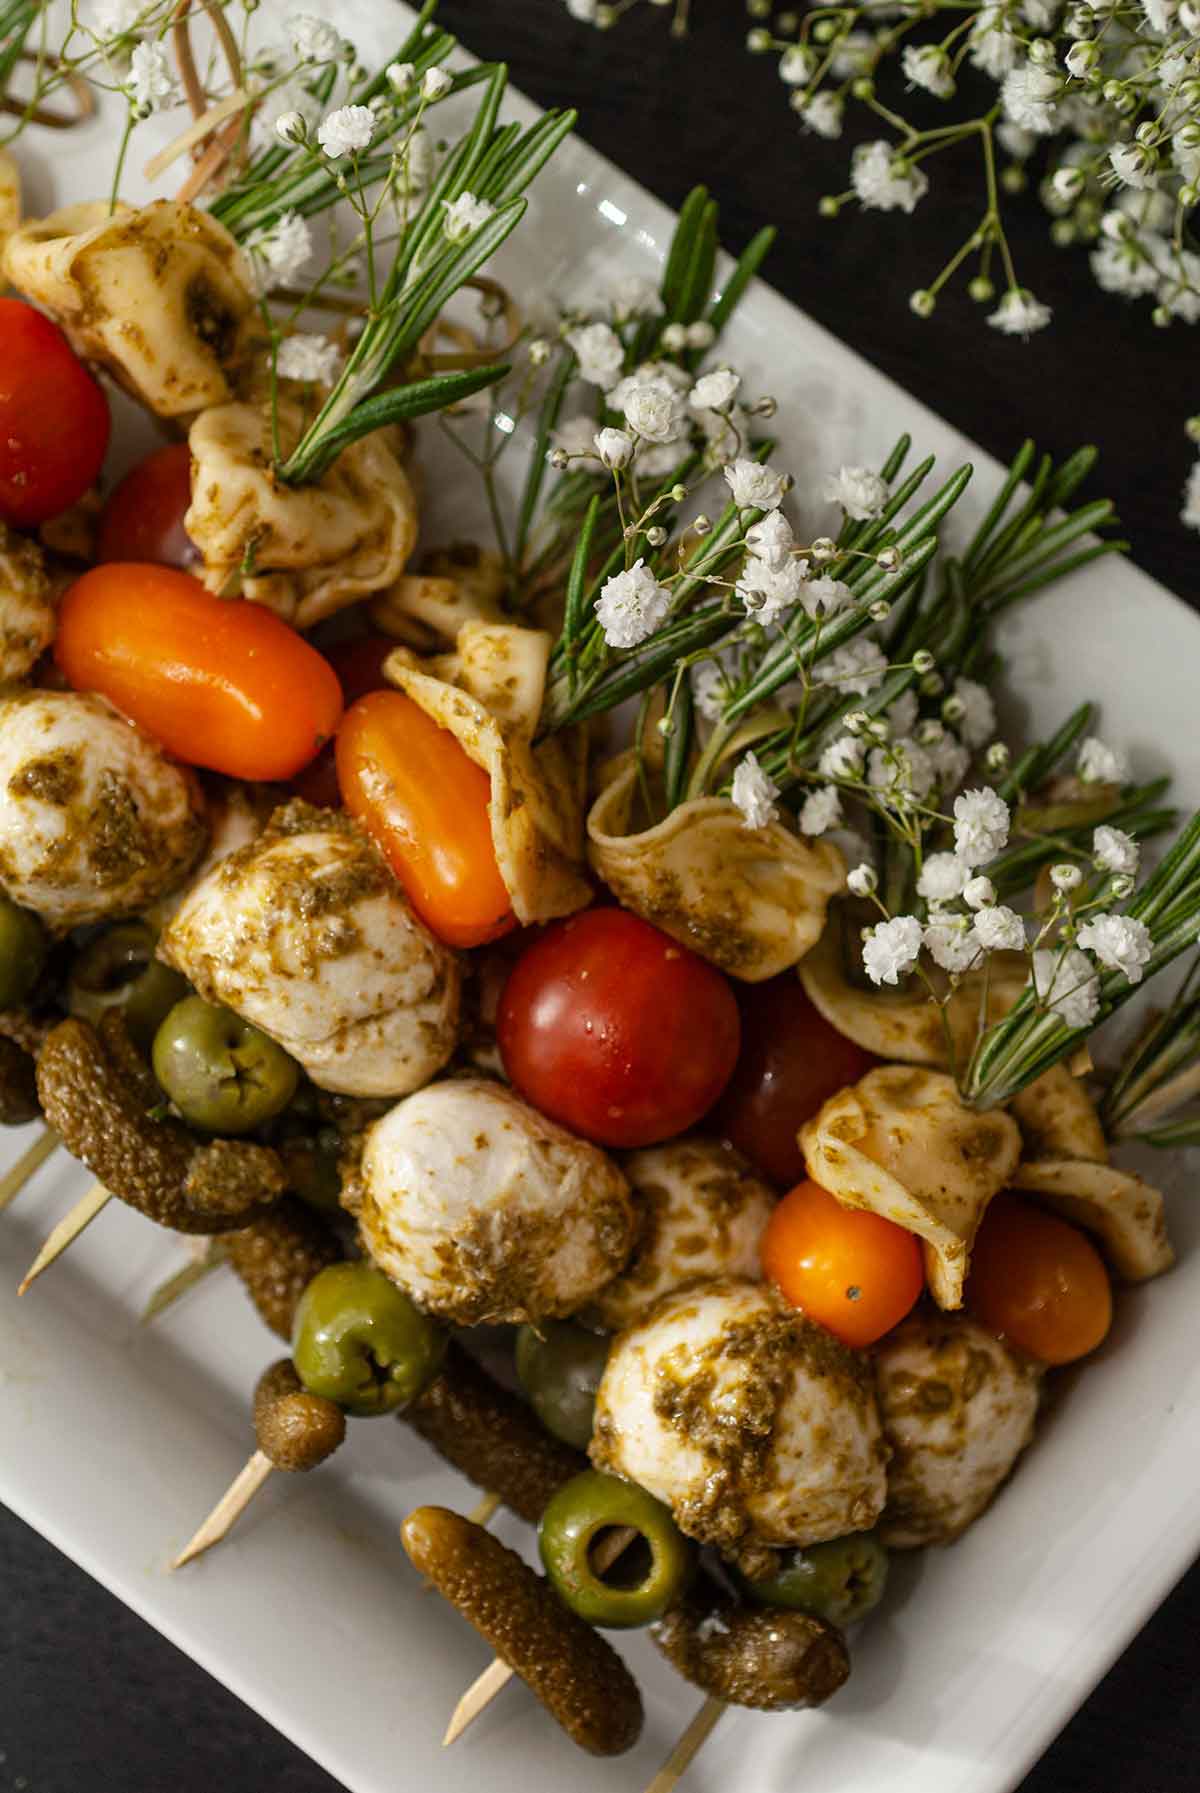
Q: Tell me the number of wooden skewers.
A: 7